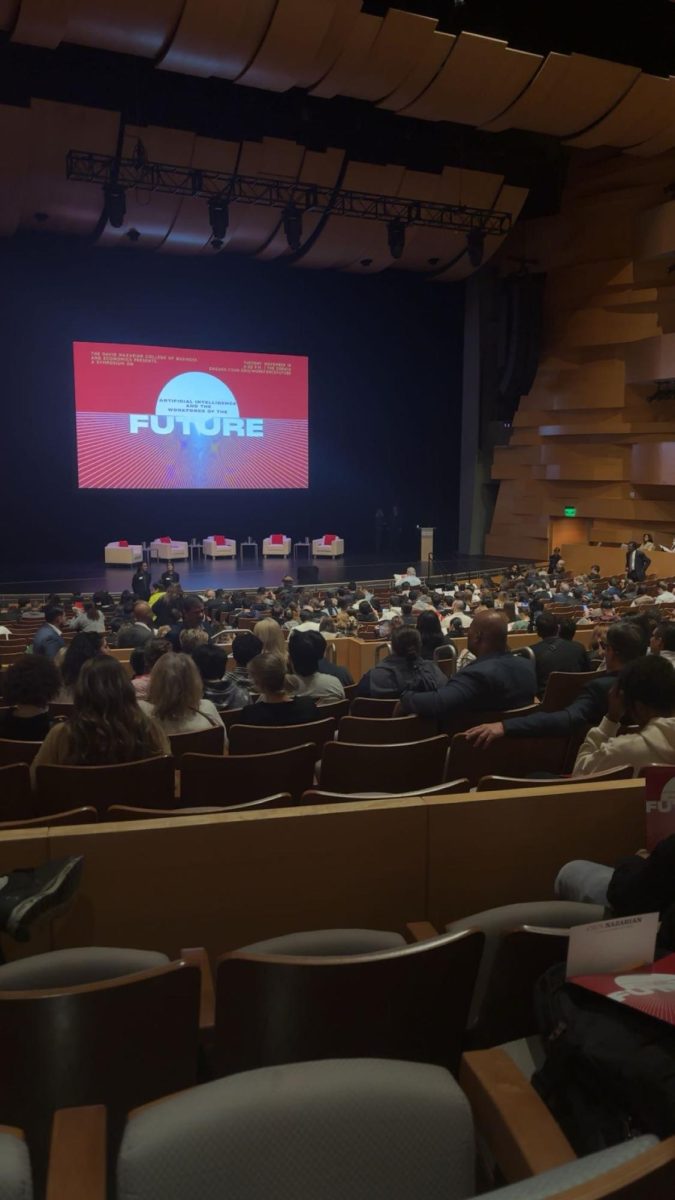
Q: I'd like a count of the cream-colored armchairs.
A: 5